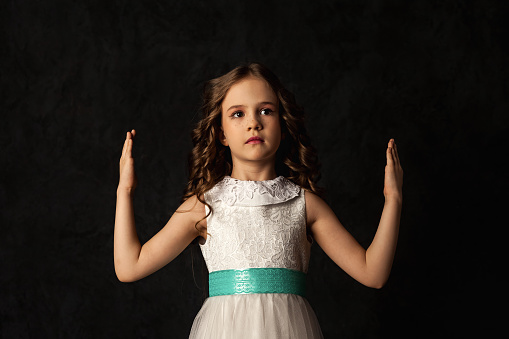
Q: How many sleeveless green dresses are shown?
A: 0